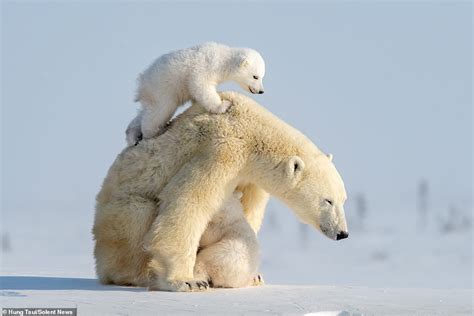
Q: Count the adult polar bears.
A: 1